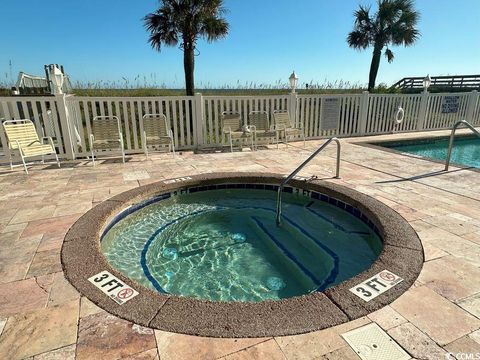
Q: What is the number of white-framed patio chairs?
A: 6